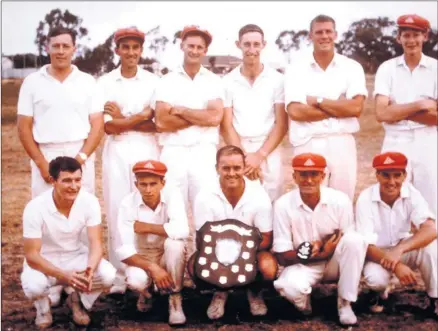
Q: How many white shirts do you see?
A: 11